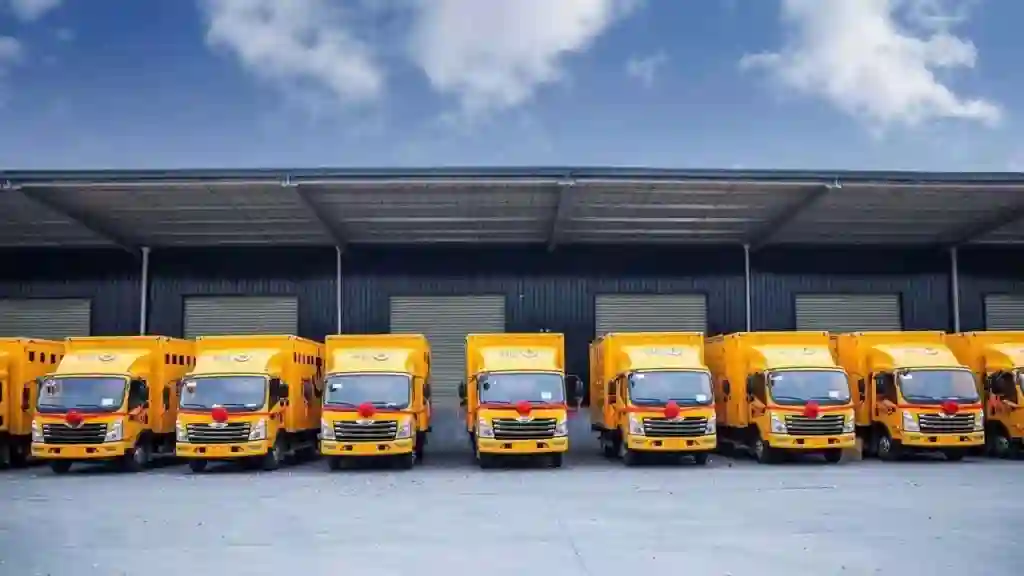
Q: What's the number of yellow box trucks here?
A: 9